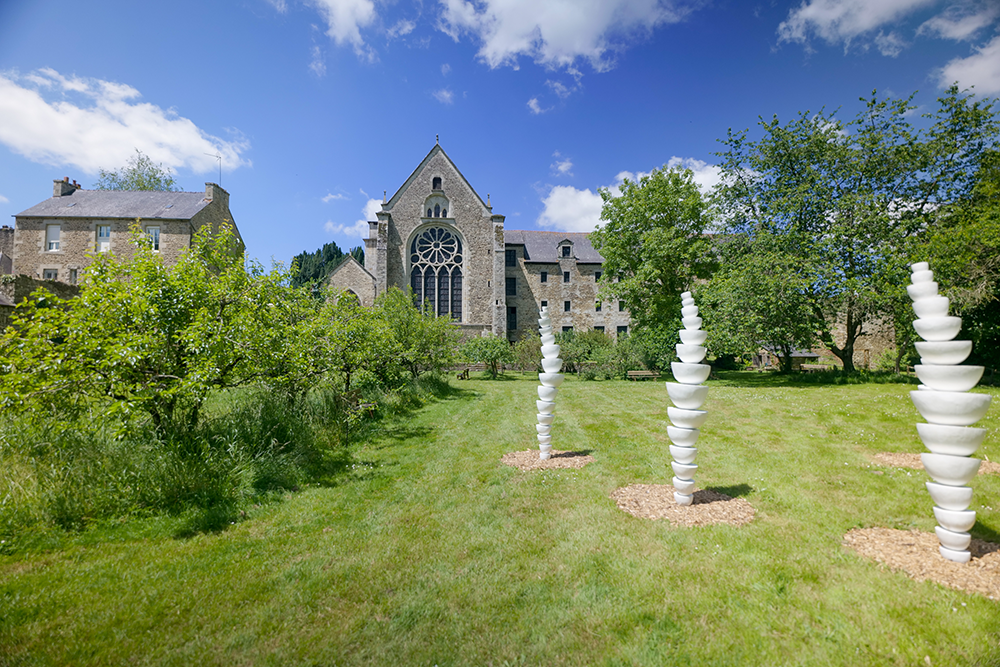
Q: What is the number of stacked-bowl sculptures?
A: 3